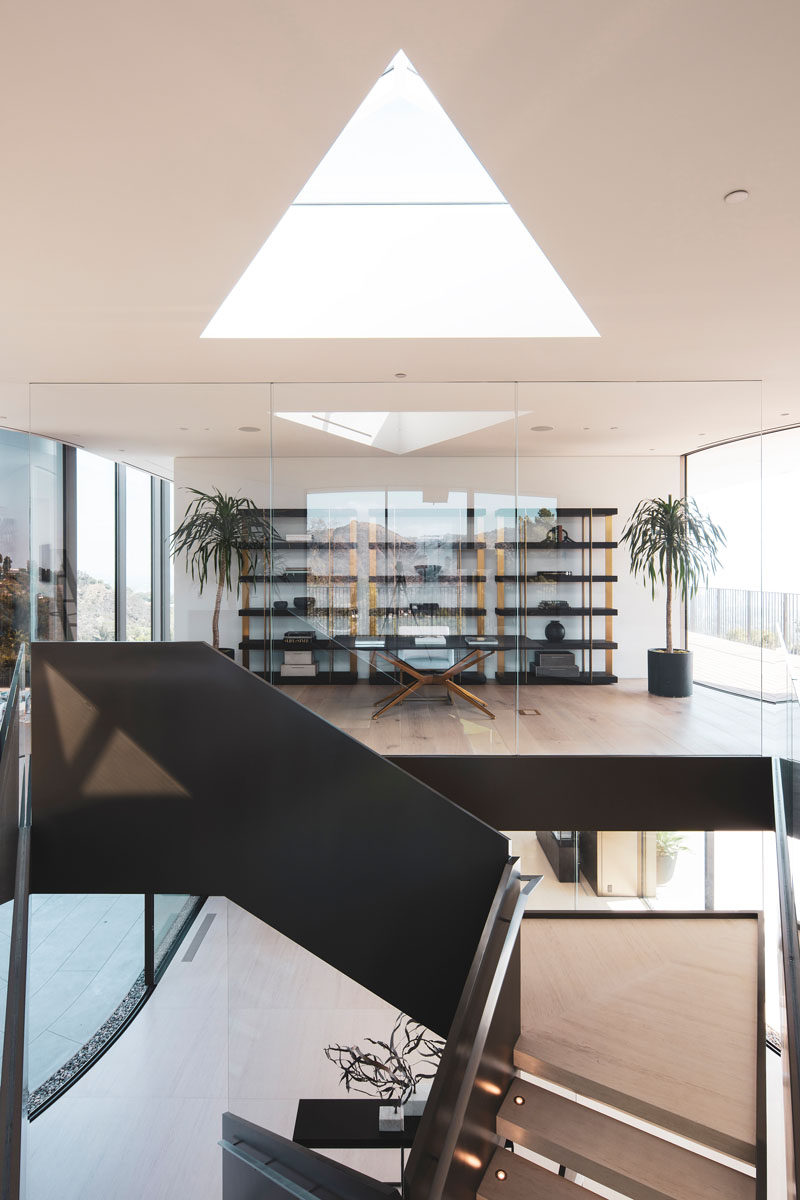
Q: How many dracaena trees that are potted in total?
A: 2